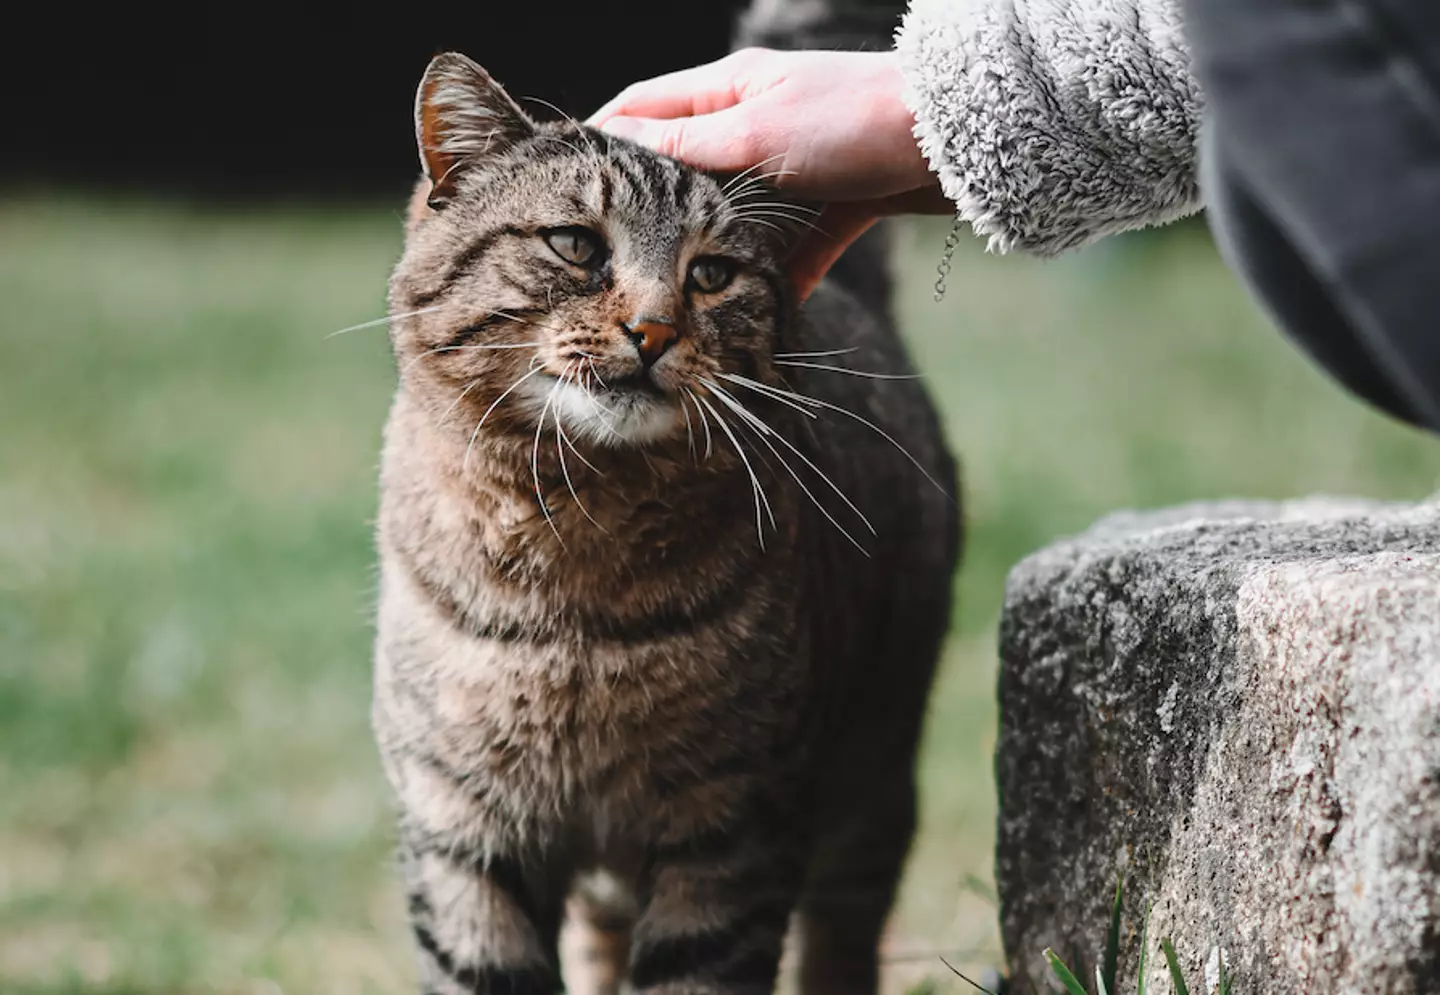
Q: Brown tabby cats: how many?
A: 1